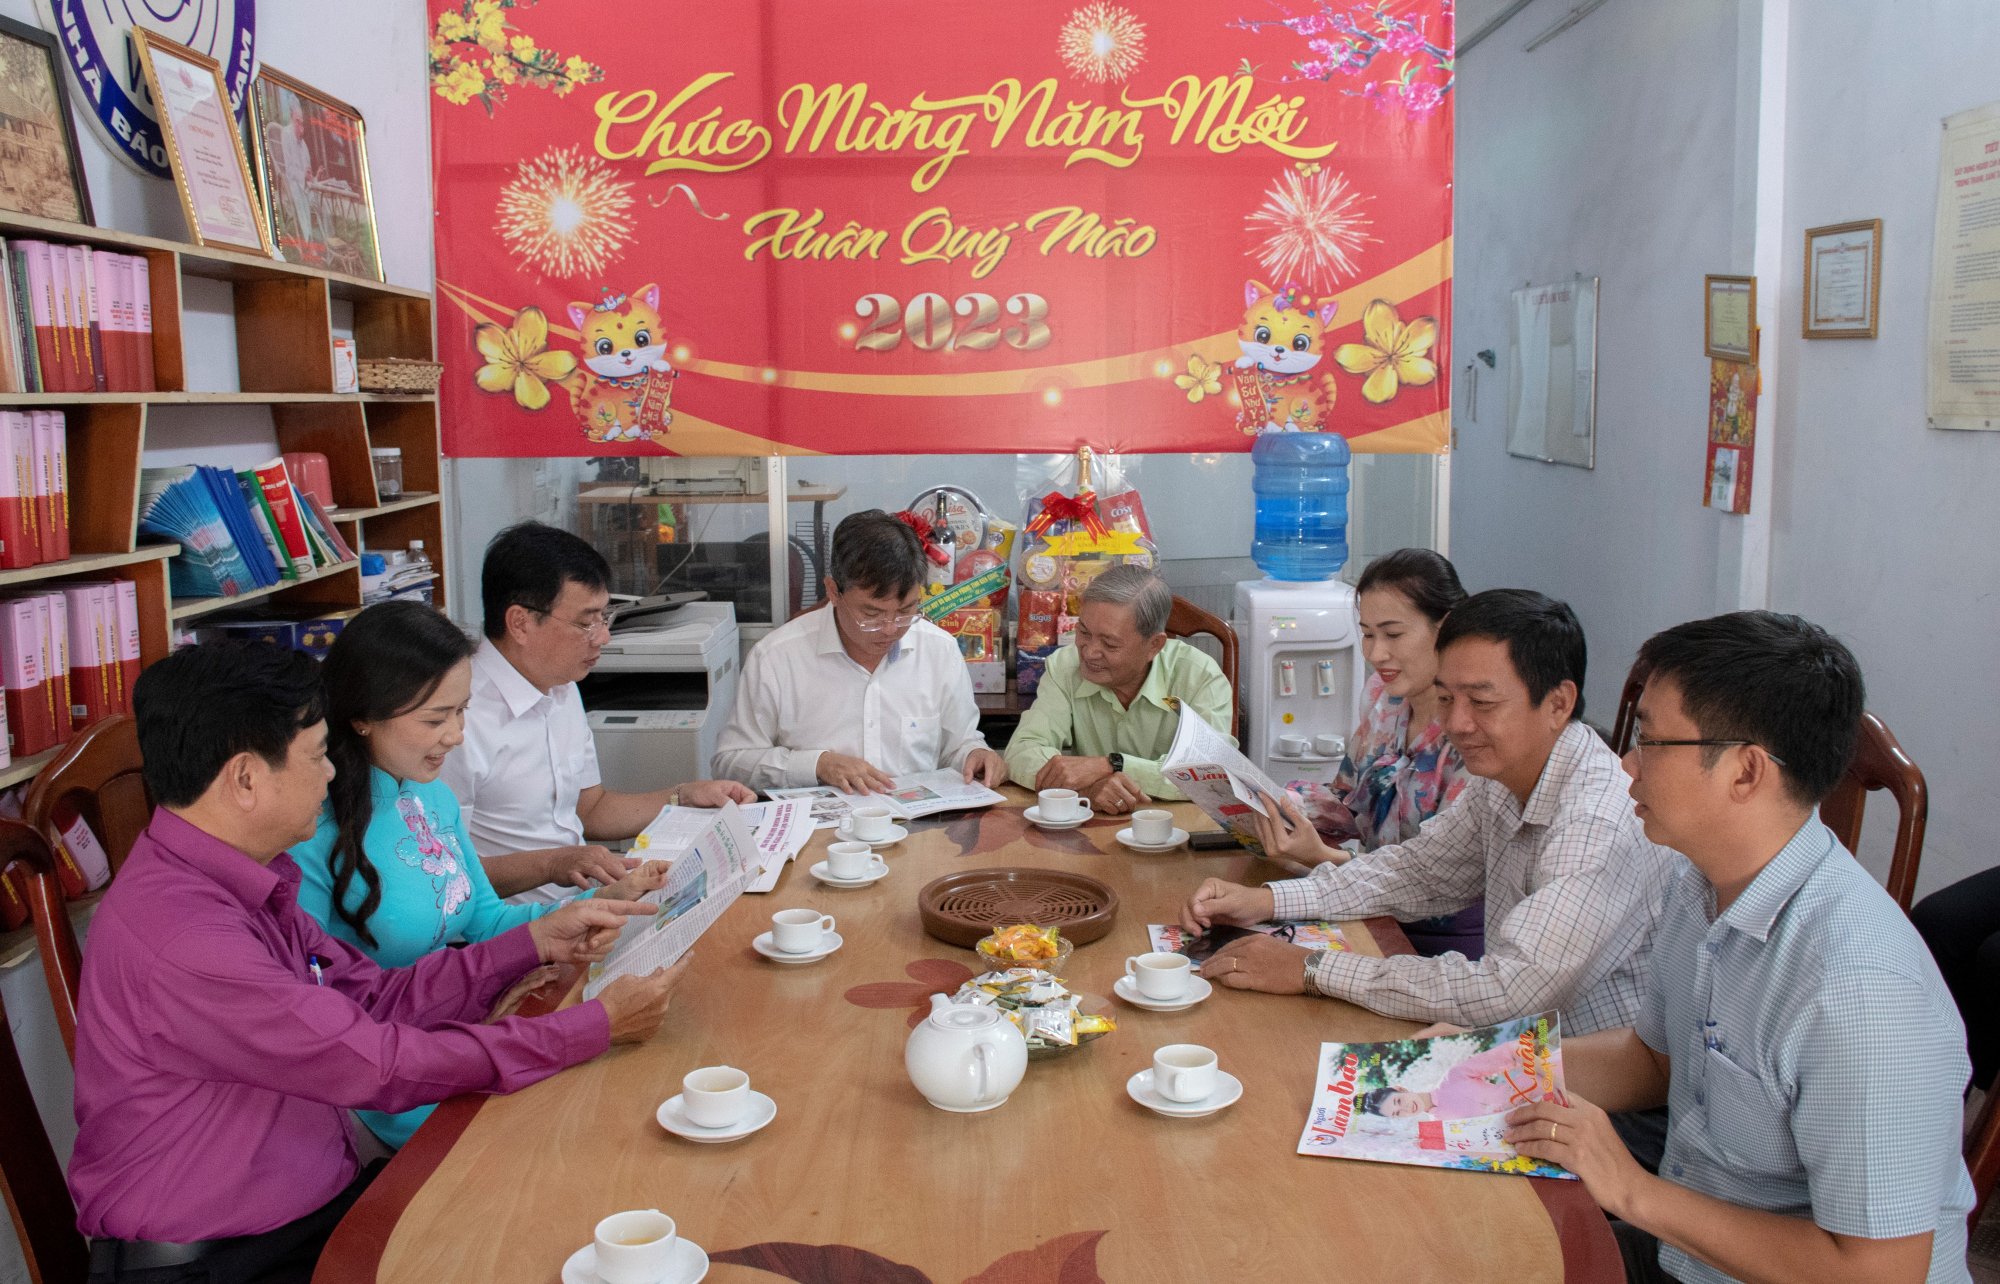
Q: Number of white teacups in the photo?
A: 11